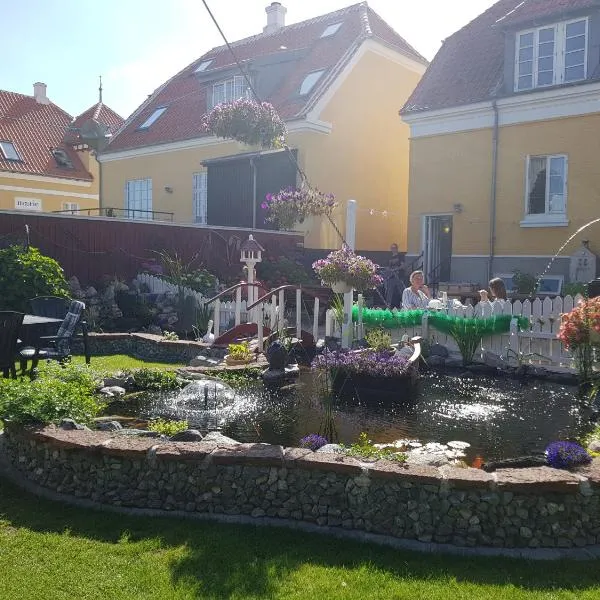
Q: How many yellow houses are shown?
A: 3